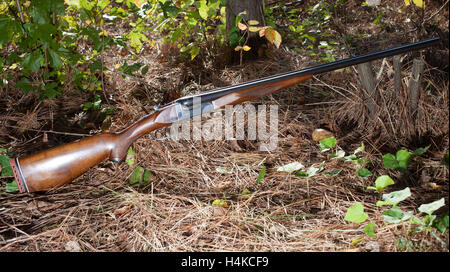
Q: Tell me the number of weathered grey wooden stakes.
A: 3